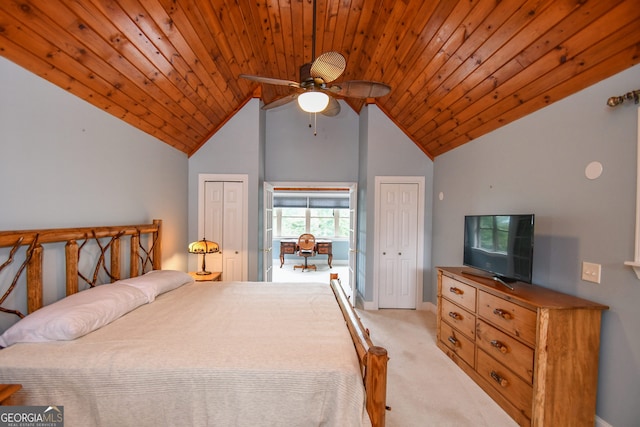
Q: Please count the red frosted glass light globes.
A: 0